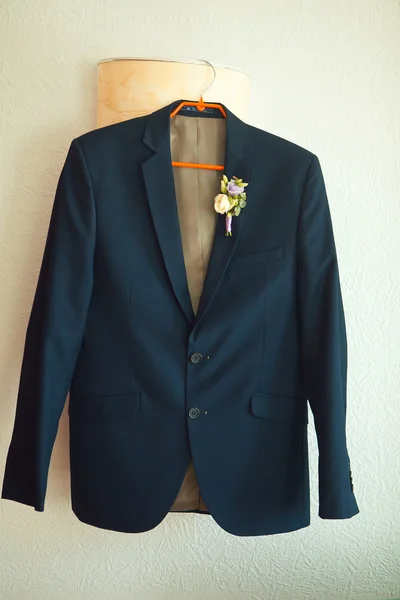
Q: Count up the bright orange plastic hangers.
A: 1